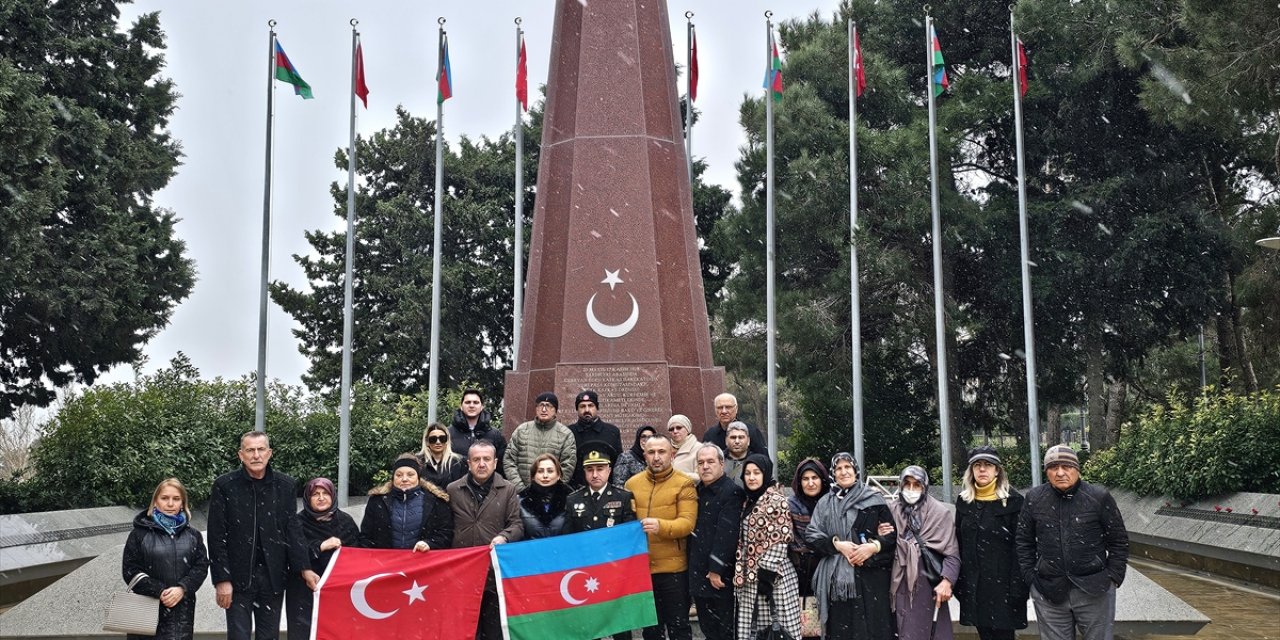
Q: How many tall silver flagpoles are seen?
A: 9